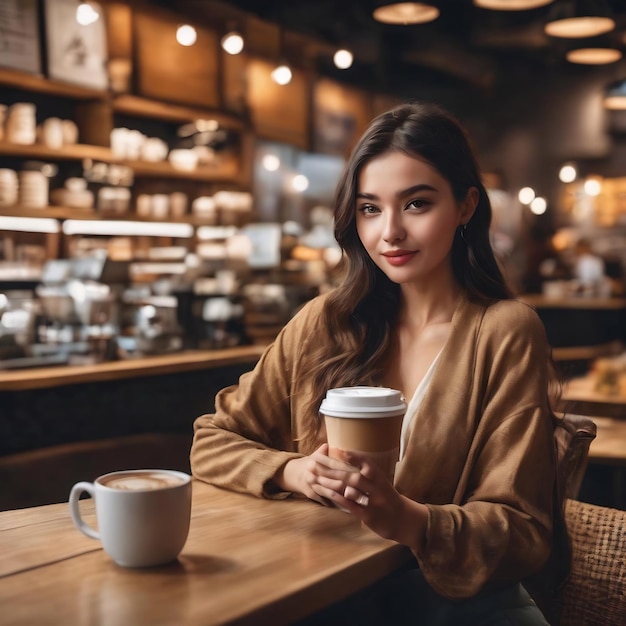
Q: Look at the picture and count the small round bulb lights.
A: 11